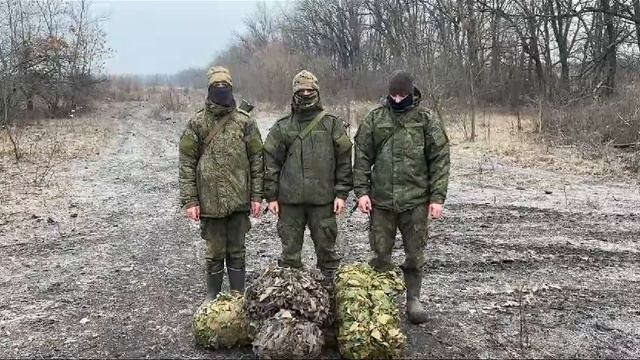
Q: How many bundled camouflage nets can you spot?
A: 4